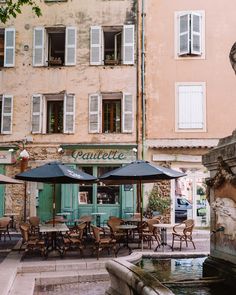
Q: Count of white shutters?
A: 14